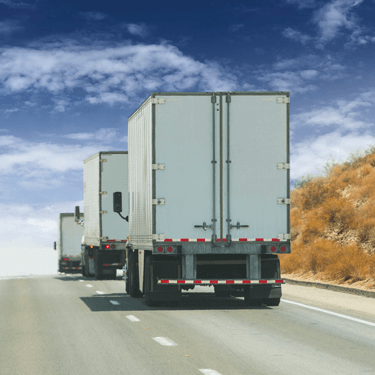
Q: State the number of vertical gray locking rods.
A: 2